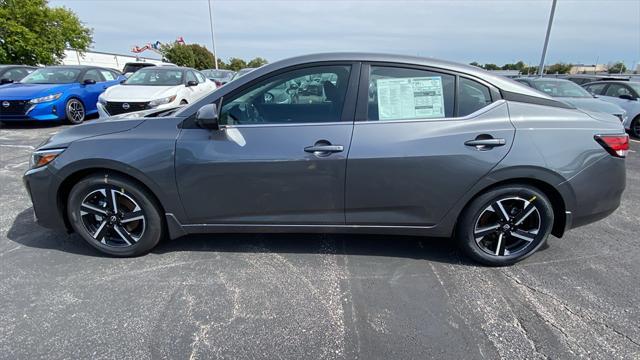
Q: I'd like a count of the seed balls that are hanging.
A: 0